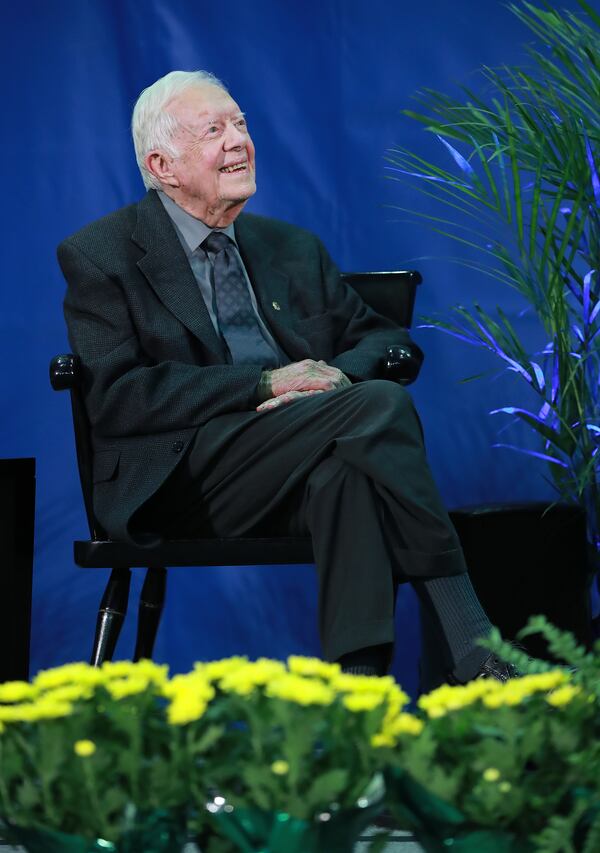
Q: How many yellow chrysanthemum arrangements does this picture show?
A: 3